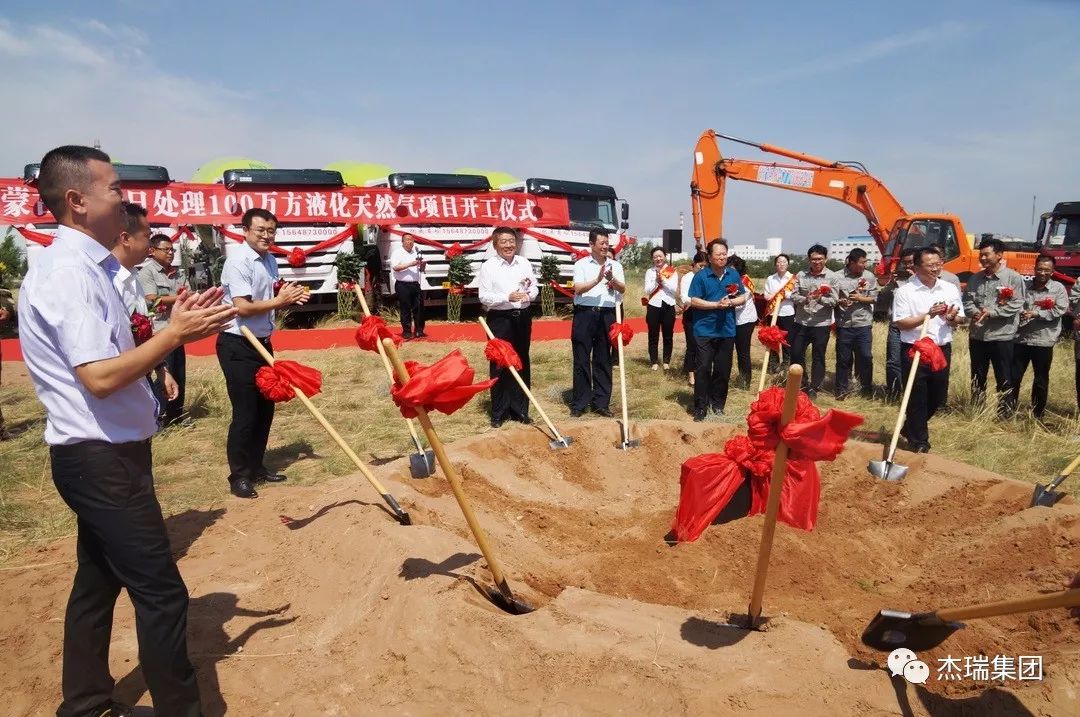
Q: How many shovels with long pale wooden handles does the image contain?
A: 10